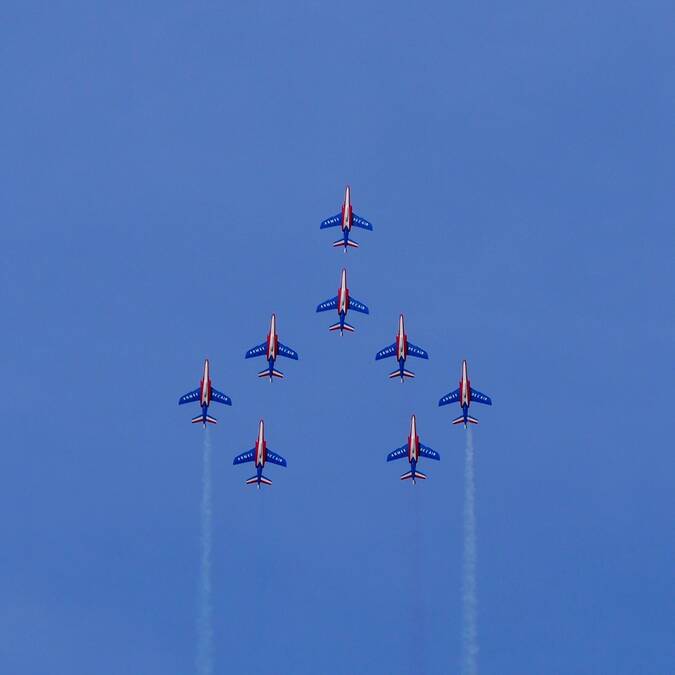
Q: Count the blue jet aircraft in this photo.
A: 8